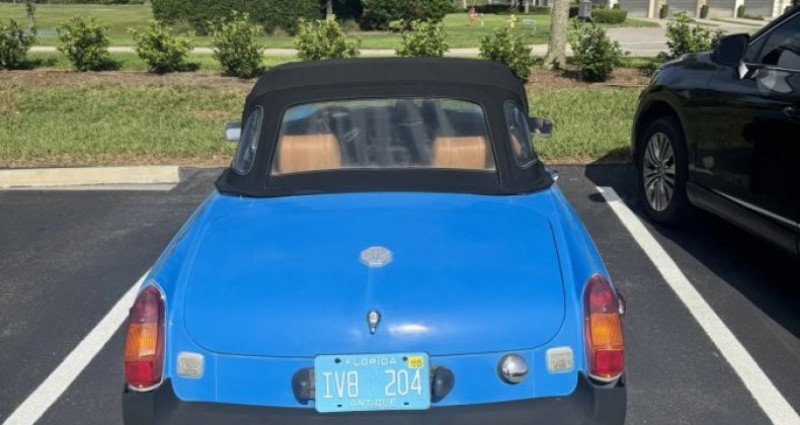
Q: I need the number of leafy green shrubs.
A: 9